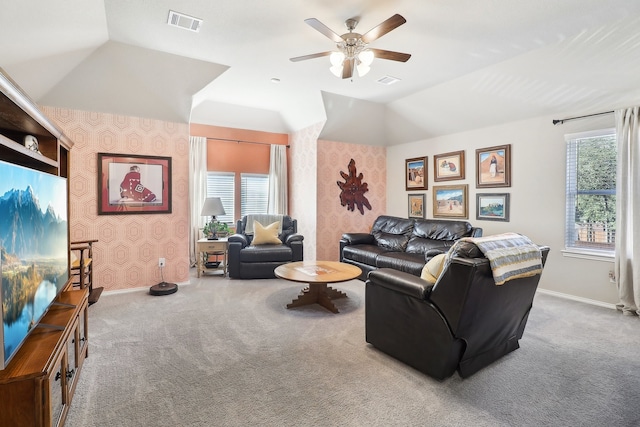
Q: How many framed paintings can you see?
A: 7